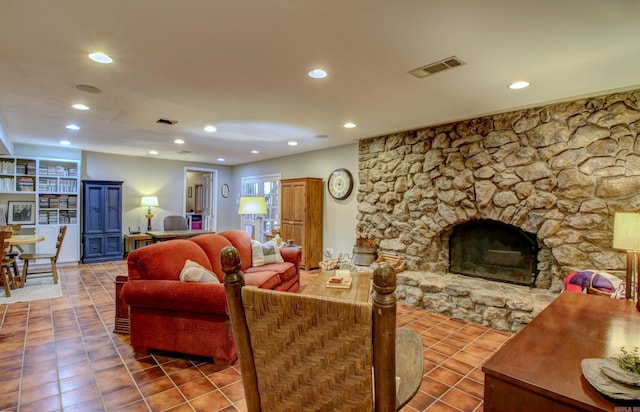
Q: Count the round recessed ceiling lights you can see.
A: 13